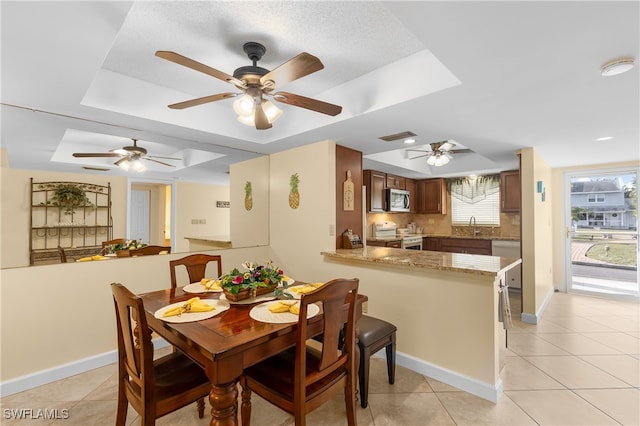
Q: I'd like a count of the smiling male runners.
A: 0